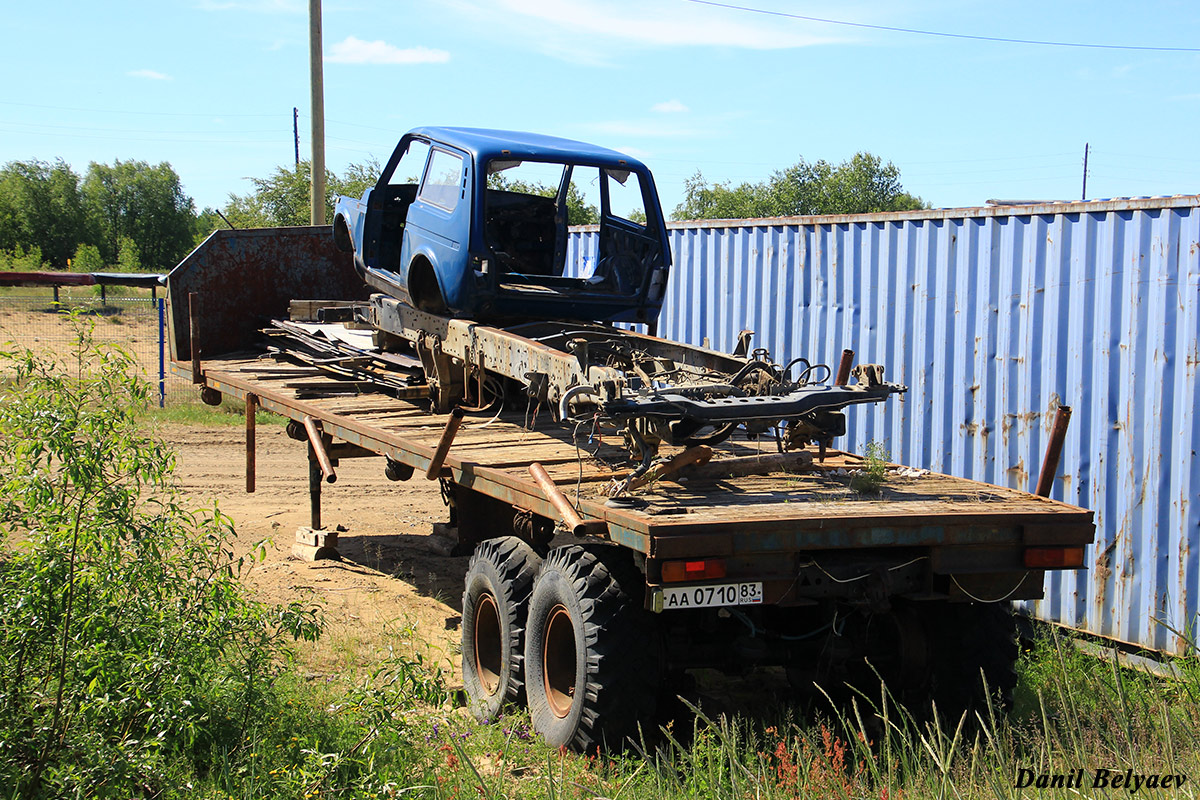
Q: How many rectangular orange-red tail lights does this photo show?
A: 2